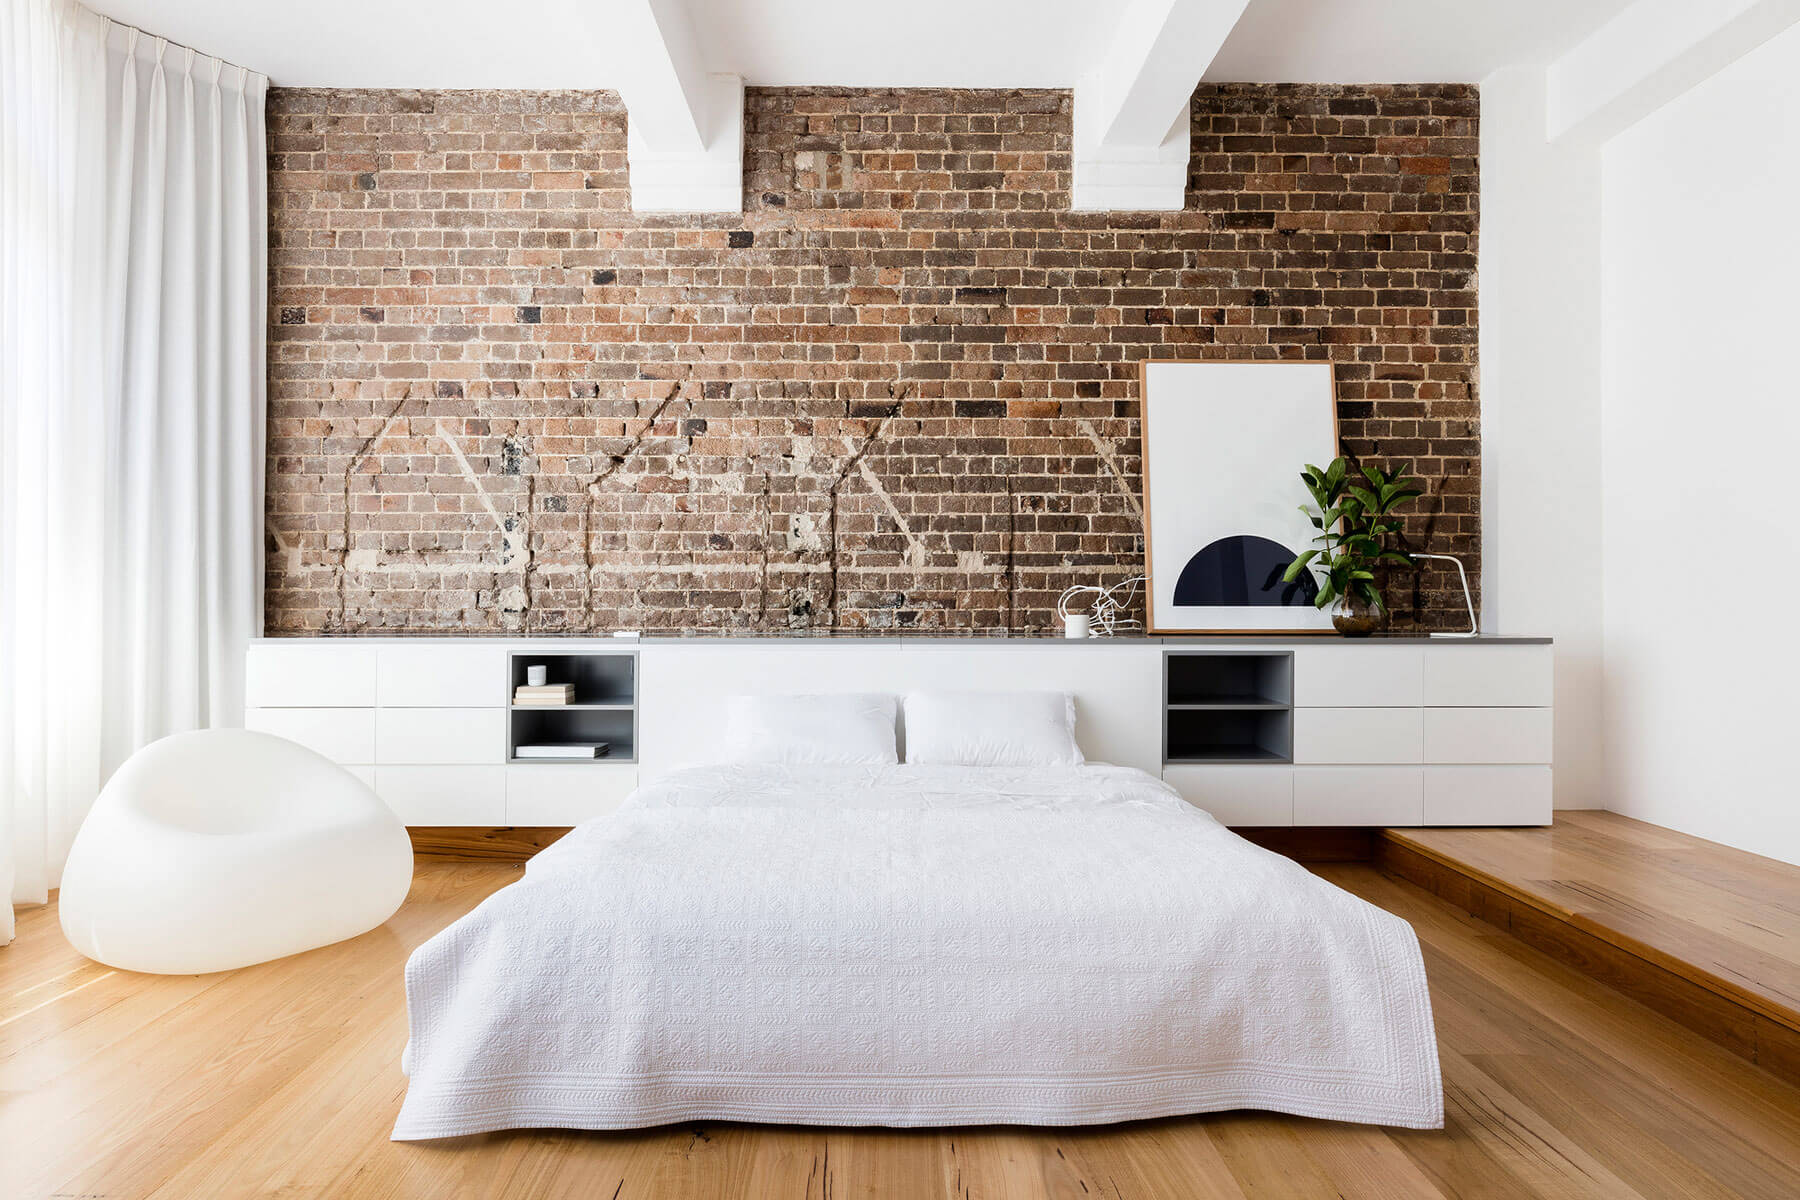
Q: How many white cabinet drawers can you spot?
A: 14